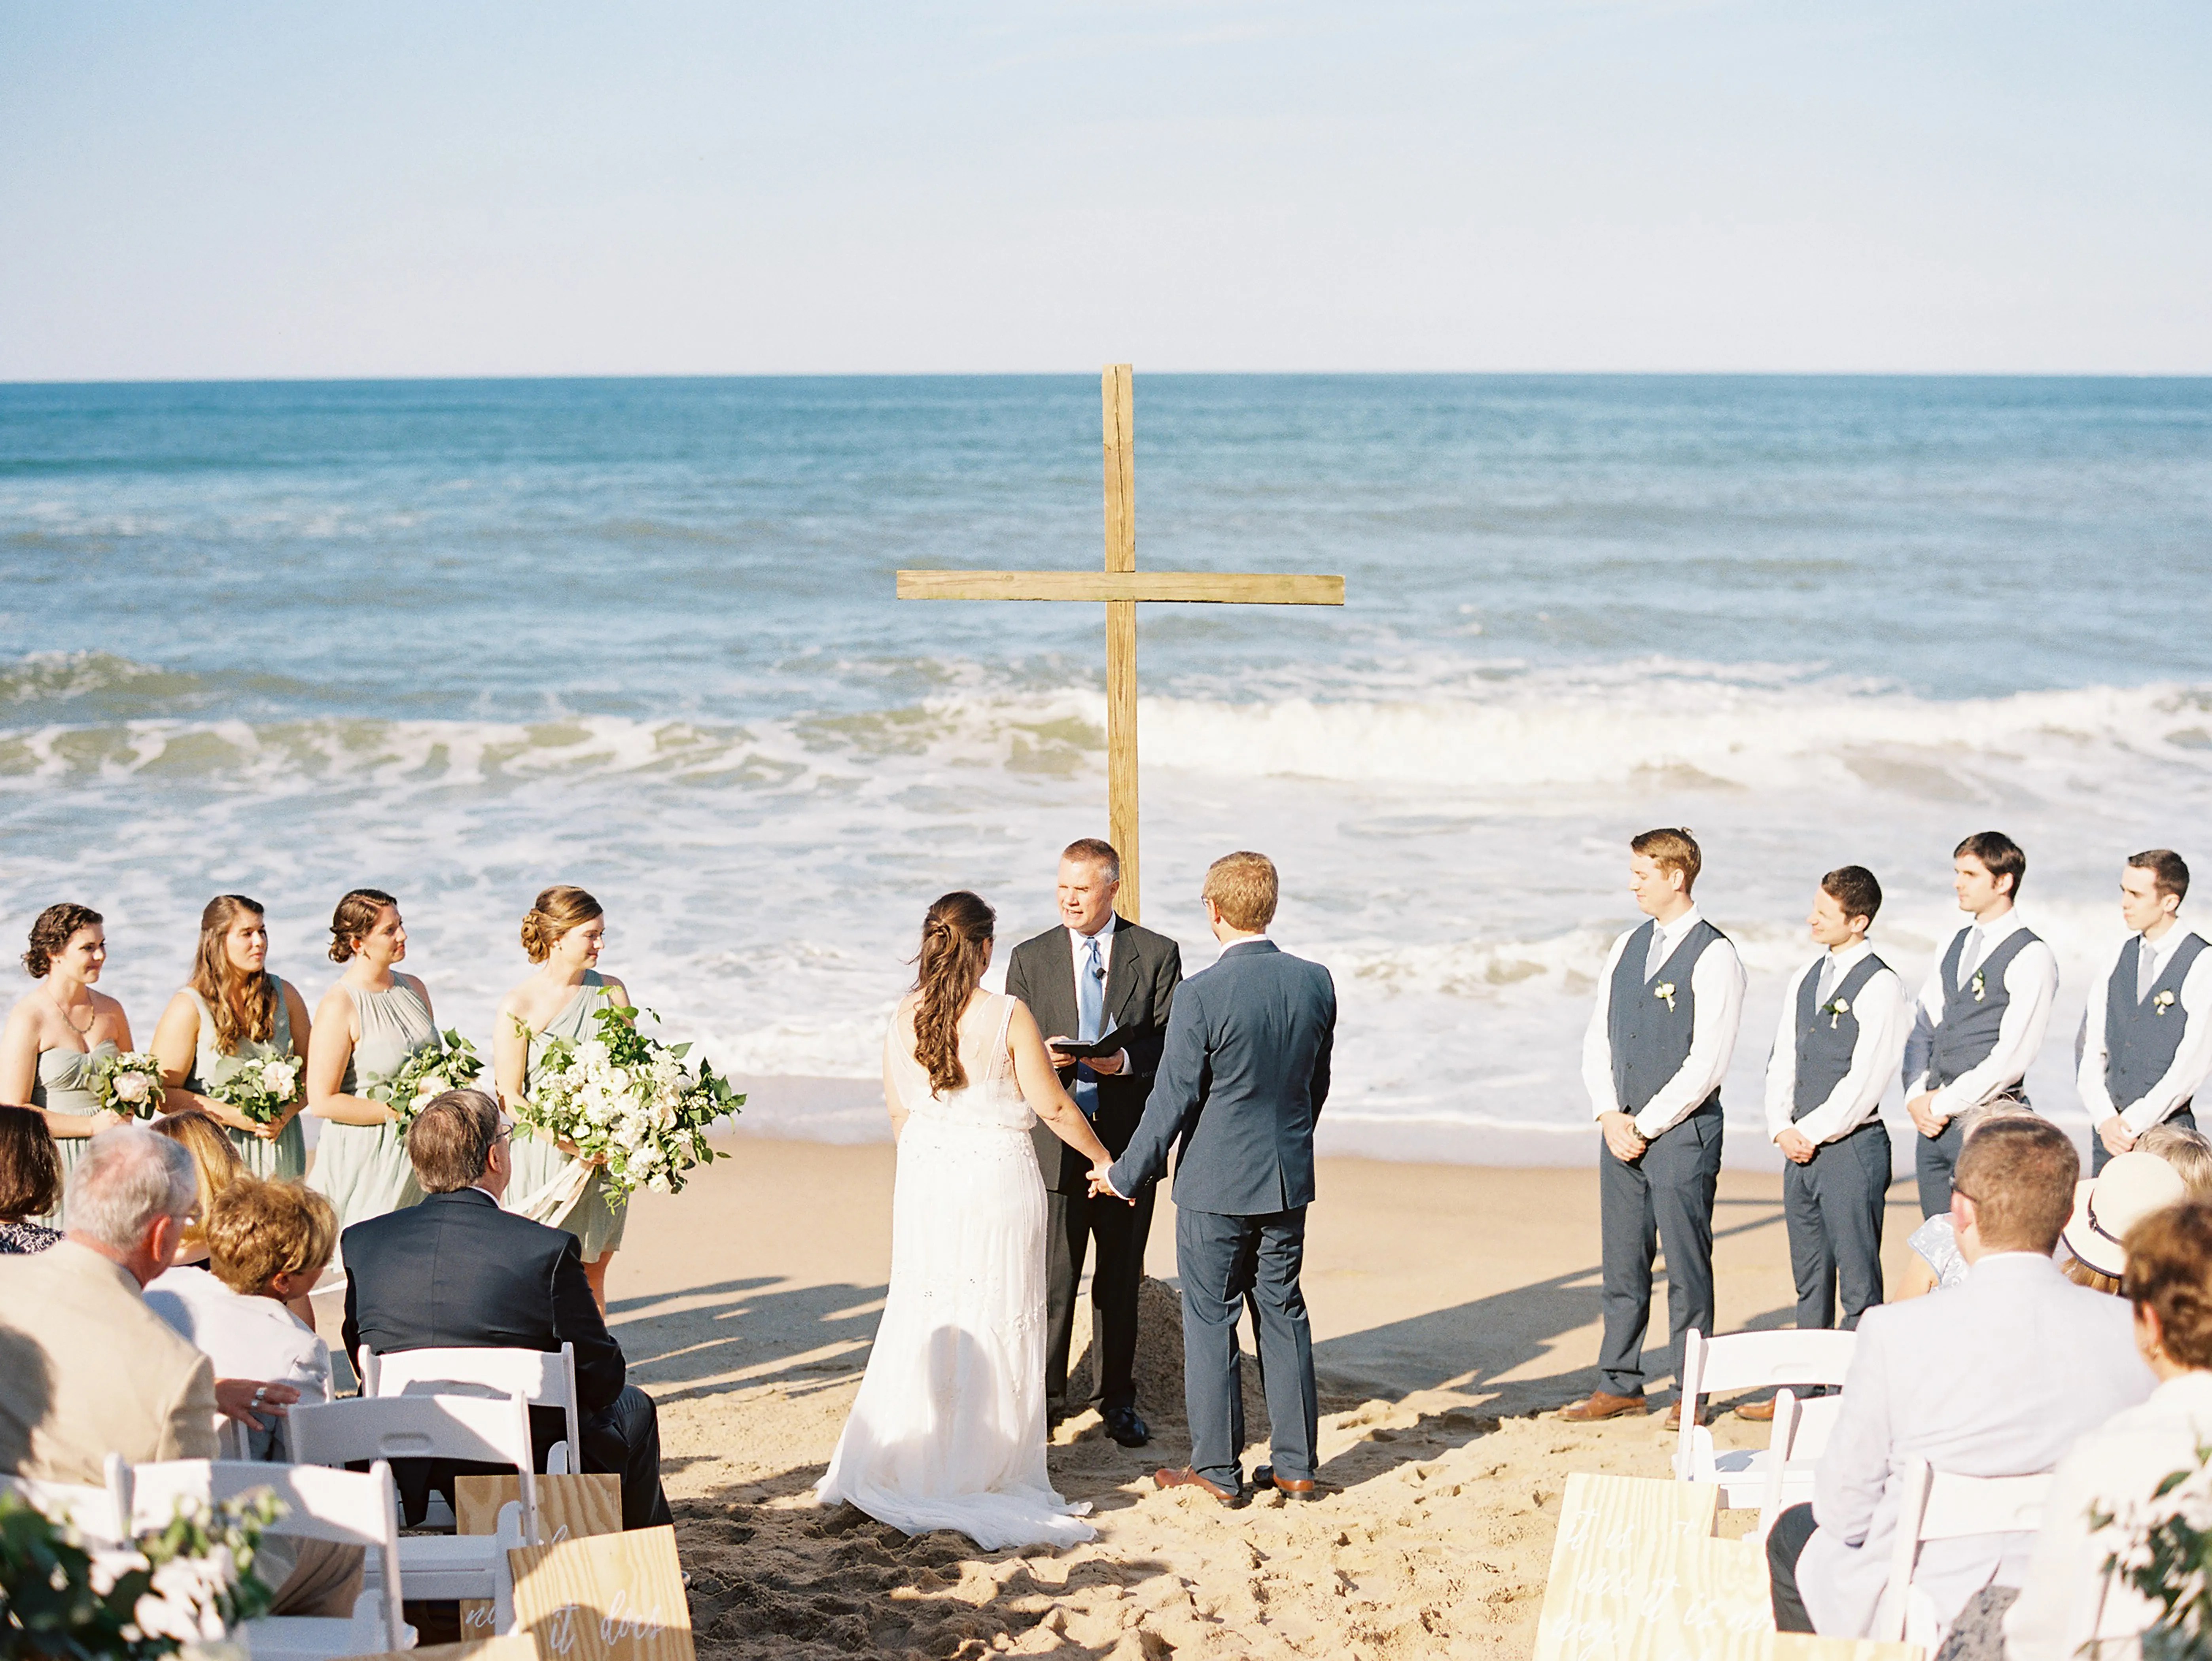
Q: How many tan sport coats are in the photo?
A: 1